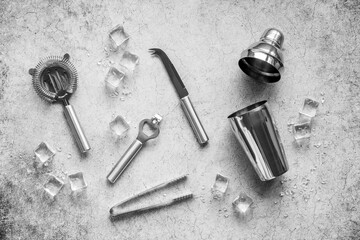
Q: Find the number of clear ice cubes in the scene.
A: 11